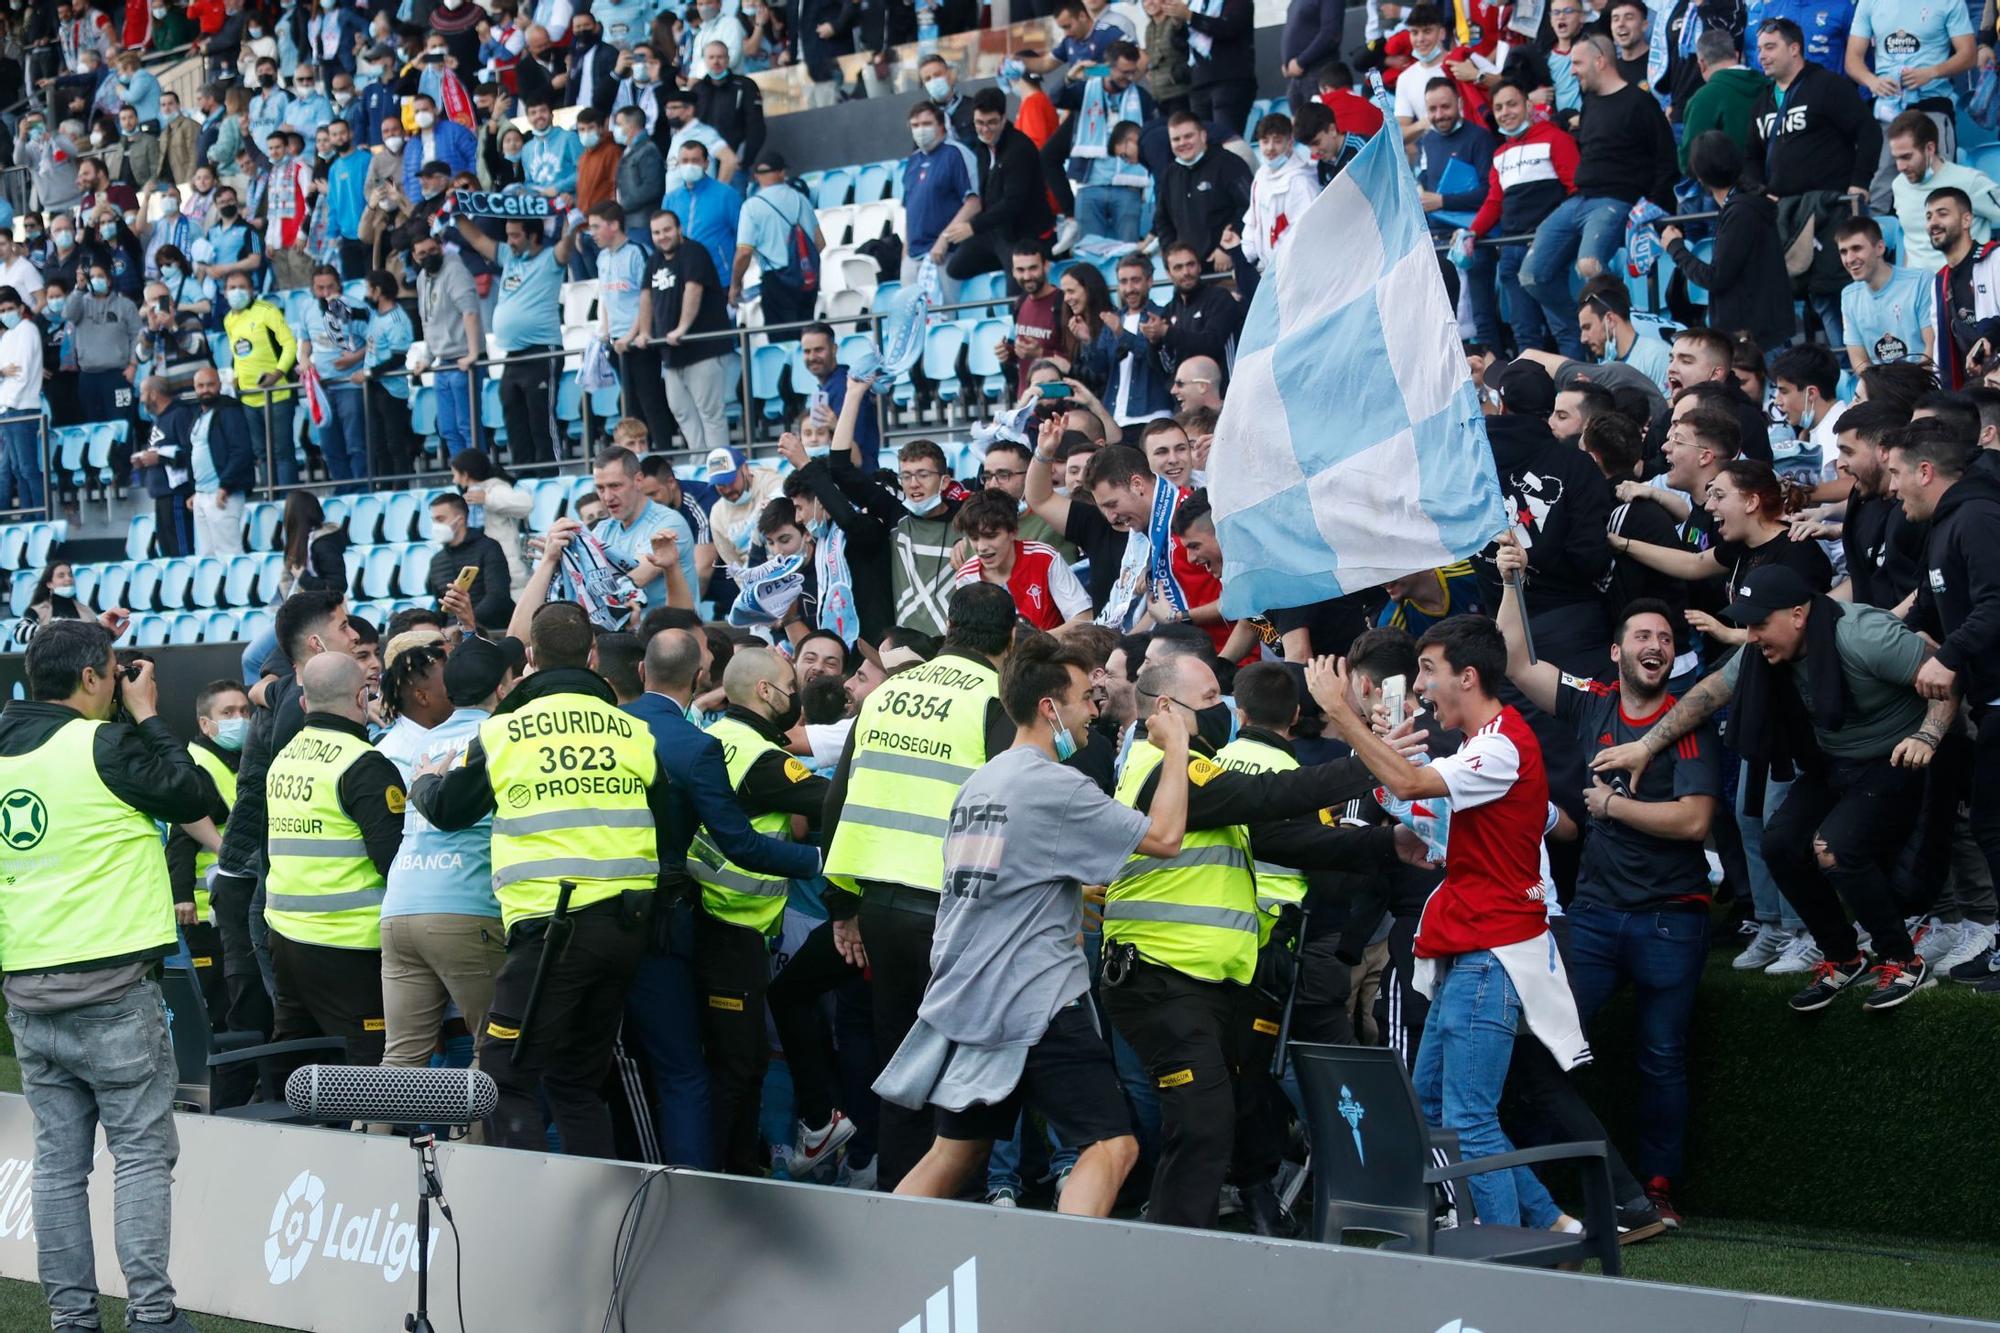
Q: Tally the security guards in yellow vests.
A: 7